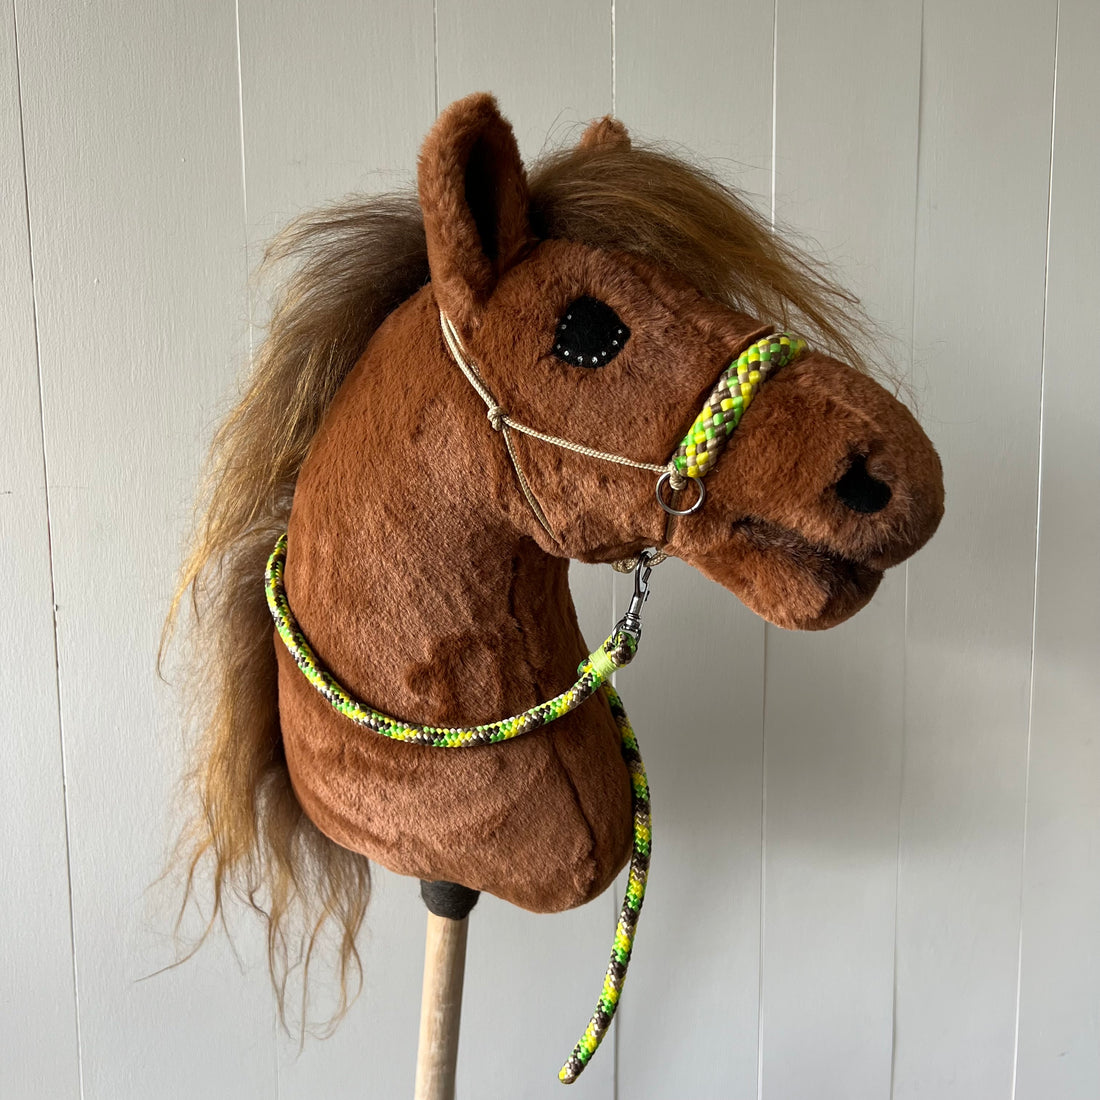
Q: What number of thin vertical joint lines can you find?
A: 7